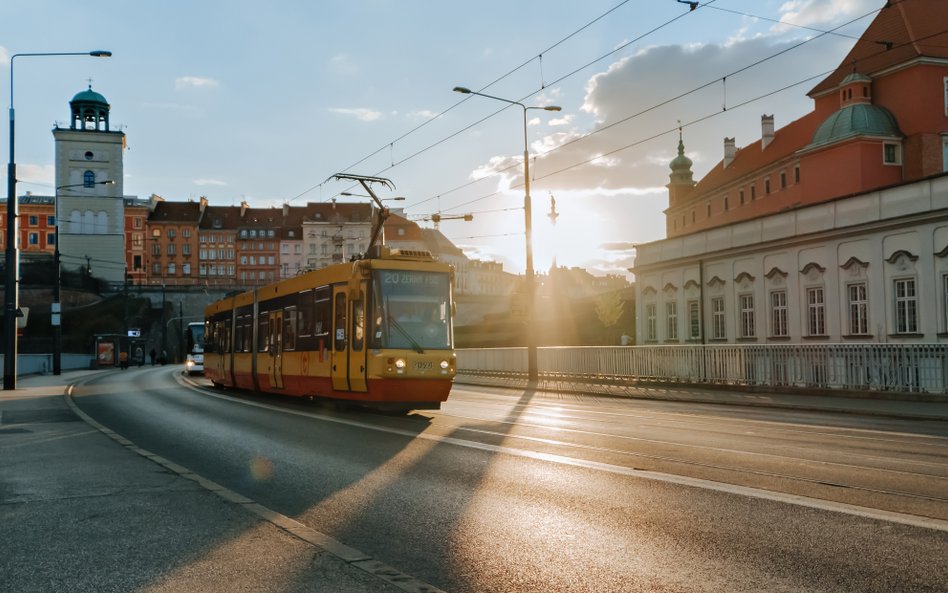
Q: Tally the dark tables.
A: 0